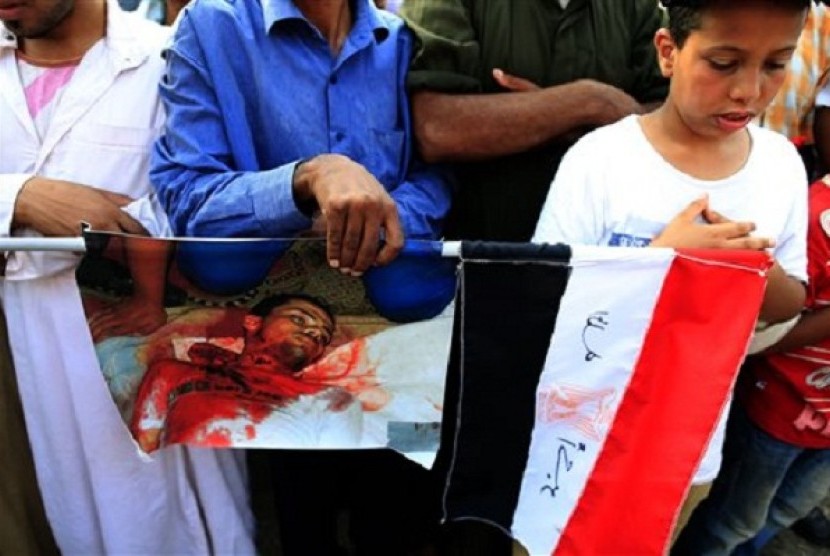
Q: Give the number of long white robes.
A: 1